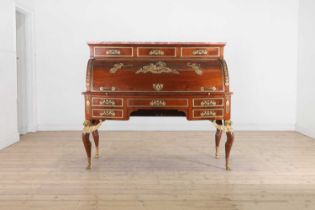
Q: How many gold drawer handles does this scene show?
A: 8